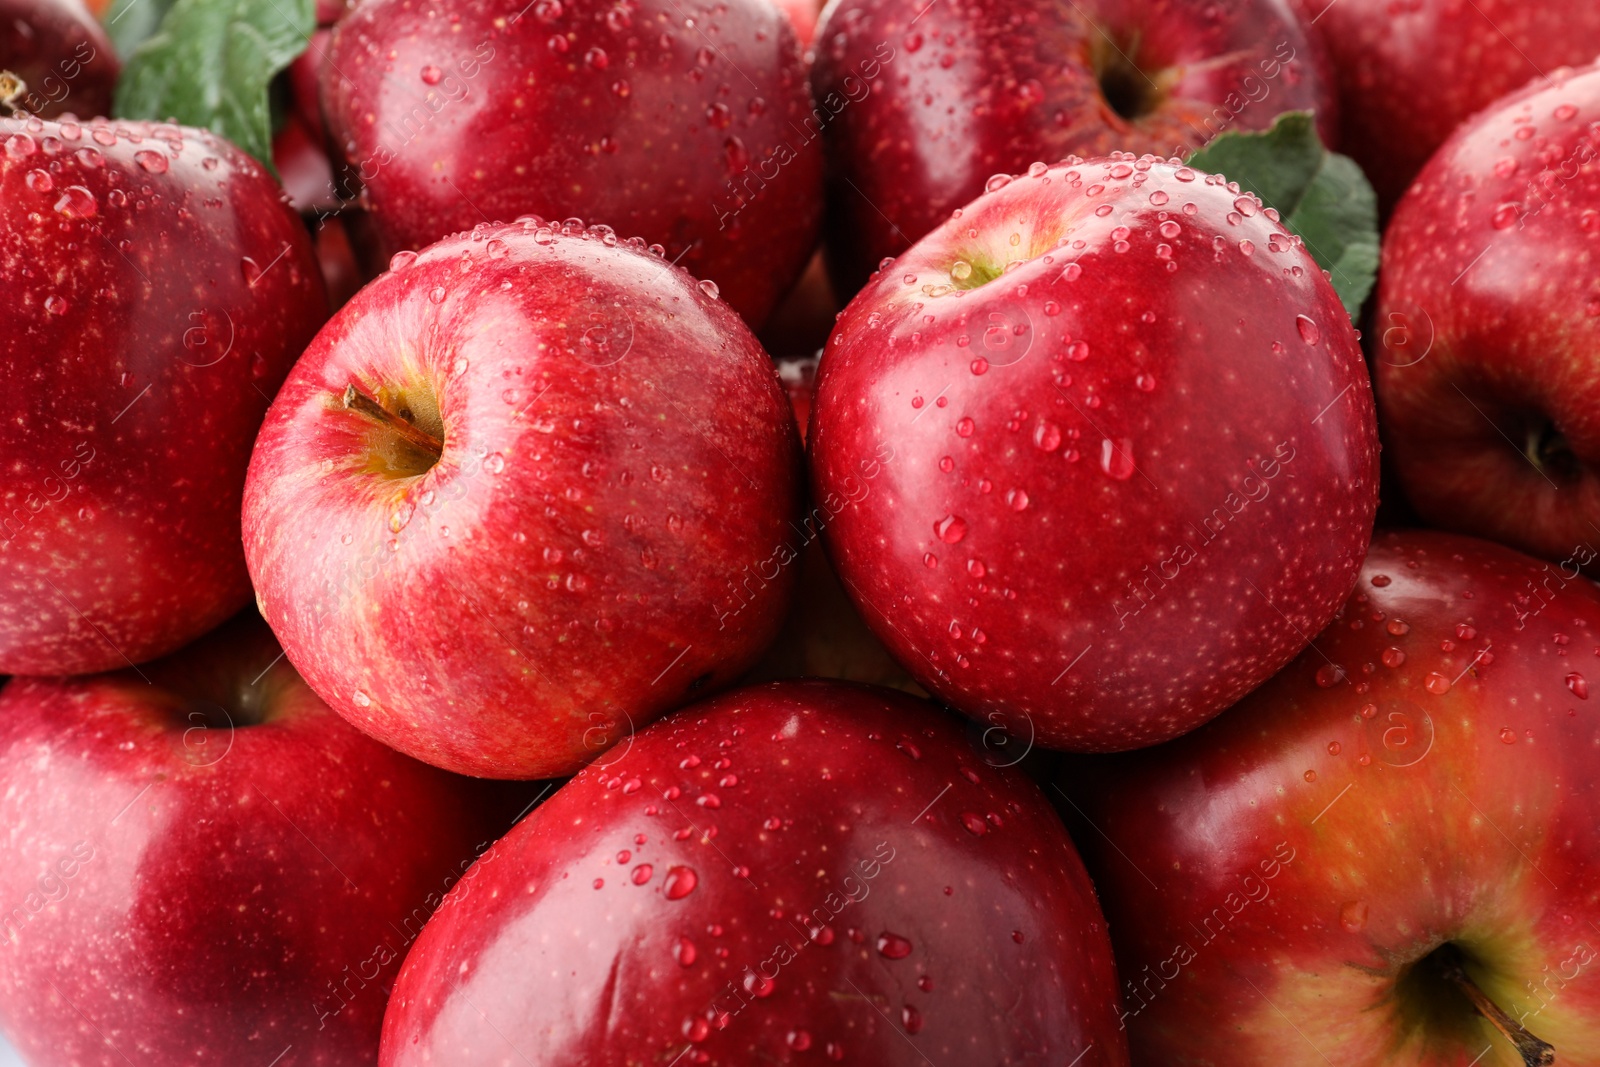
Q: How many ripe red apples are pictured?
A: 11